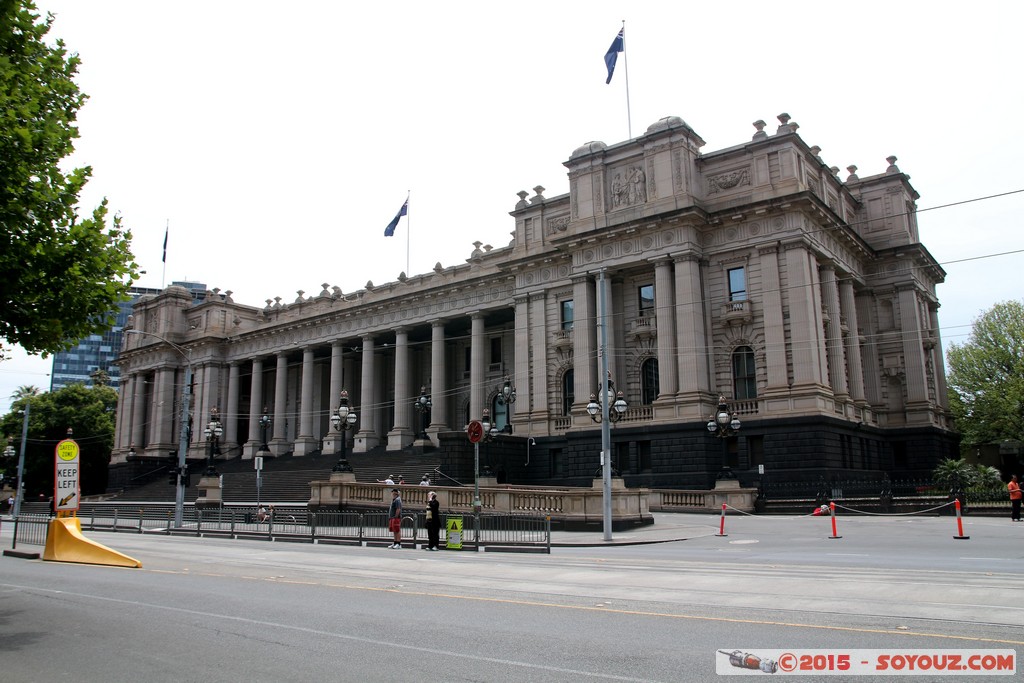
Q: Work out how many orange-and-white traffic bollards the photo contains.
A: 3